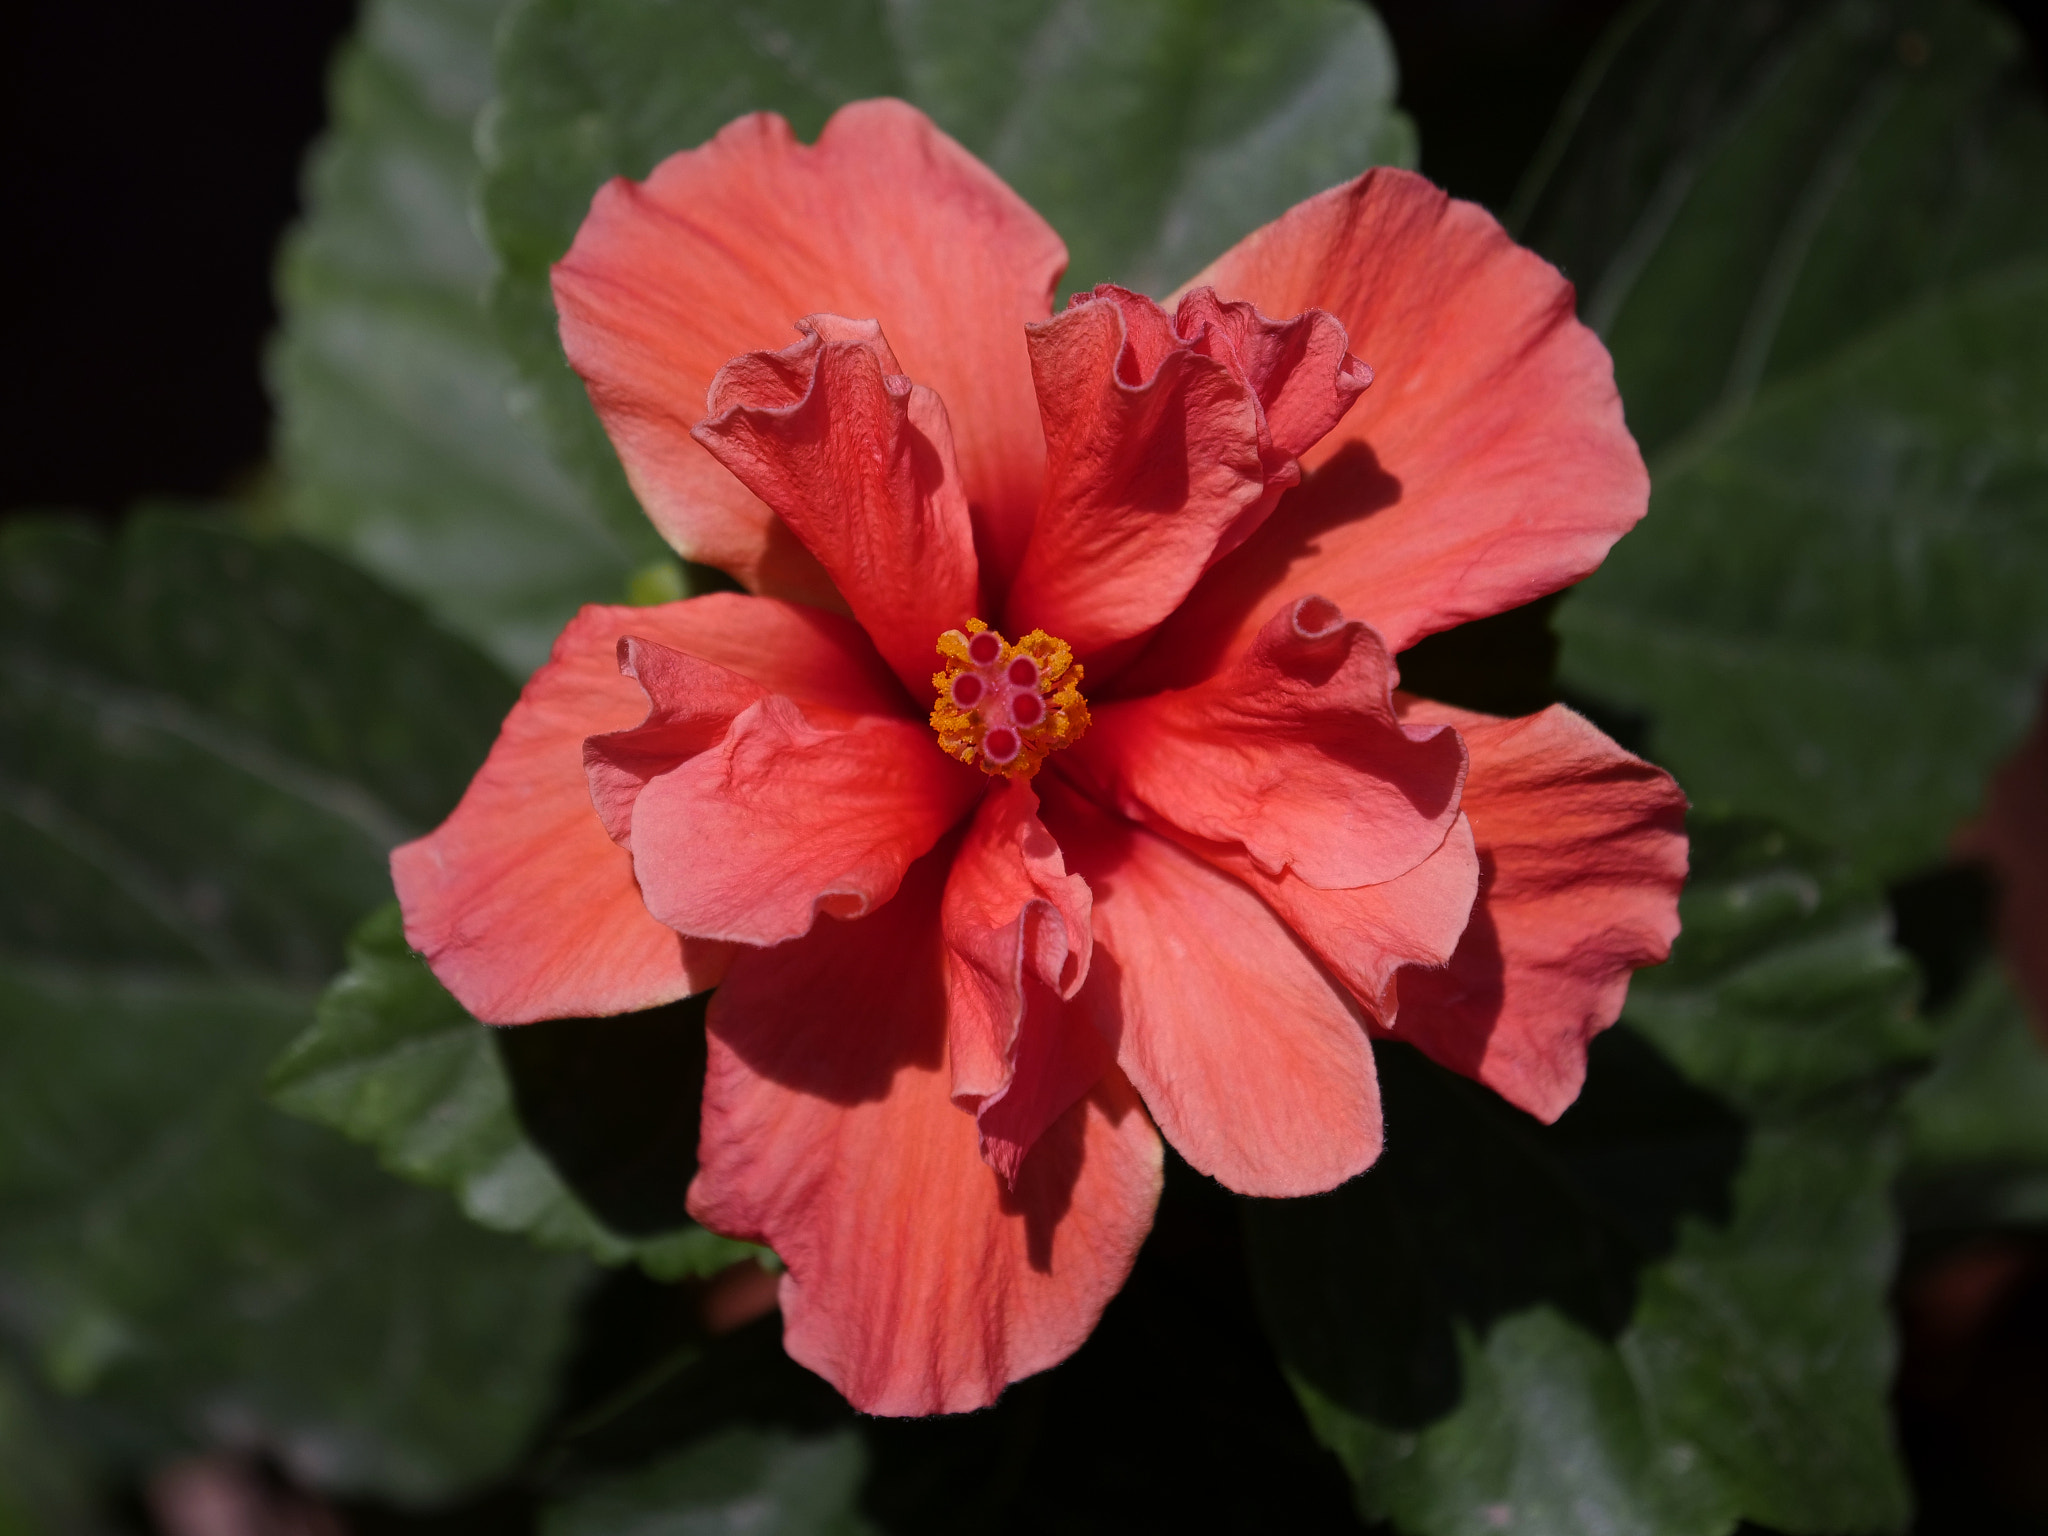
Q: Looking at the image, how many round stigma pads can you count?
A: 5